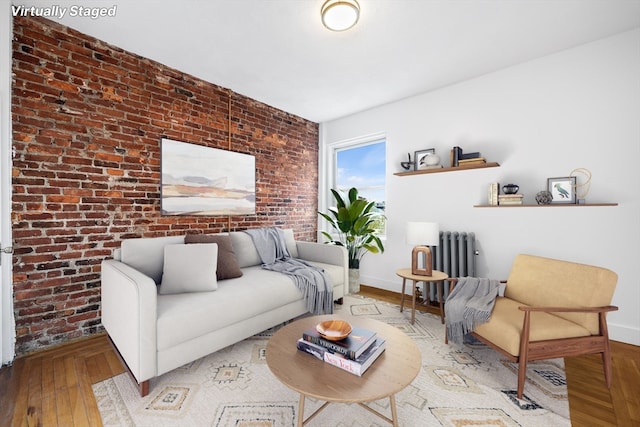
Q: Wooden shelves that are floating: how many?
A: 2